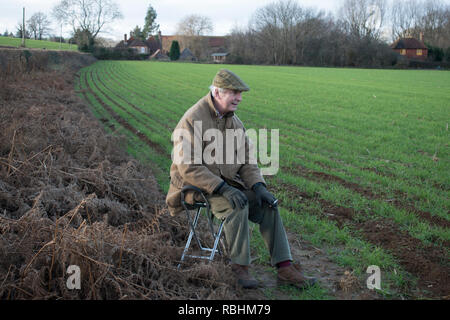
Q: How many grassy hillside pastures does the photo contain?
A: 1